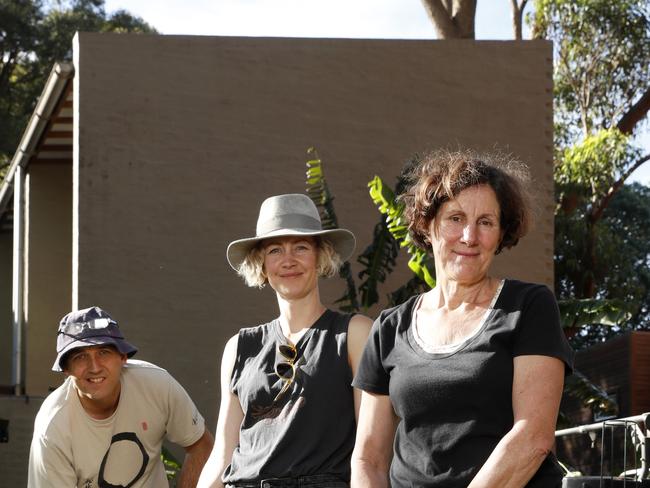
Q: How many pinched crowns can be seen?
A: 1